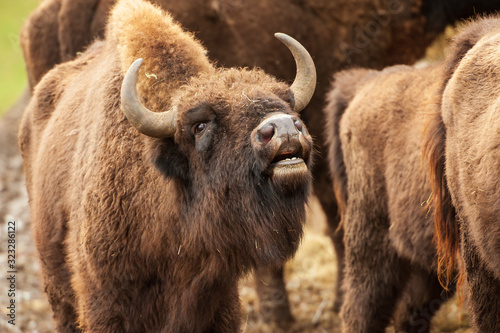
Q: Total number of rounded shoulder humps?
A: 1